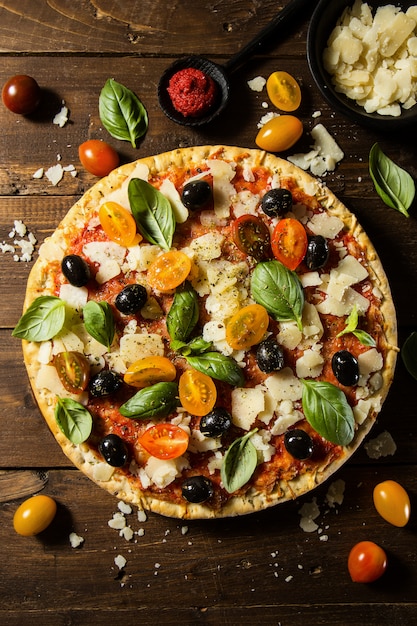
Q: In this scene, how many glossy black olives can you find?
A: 12